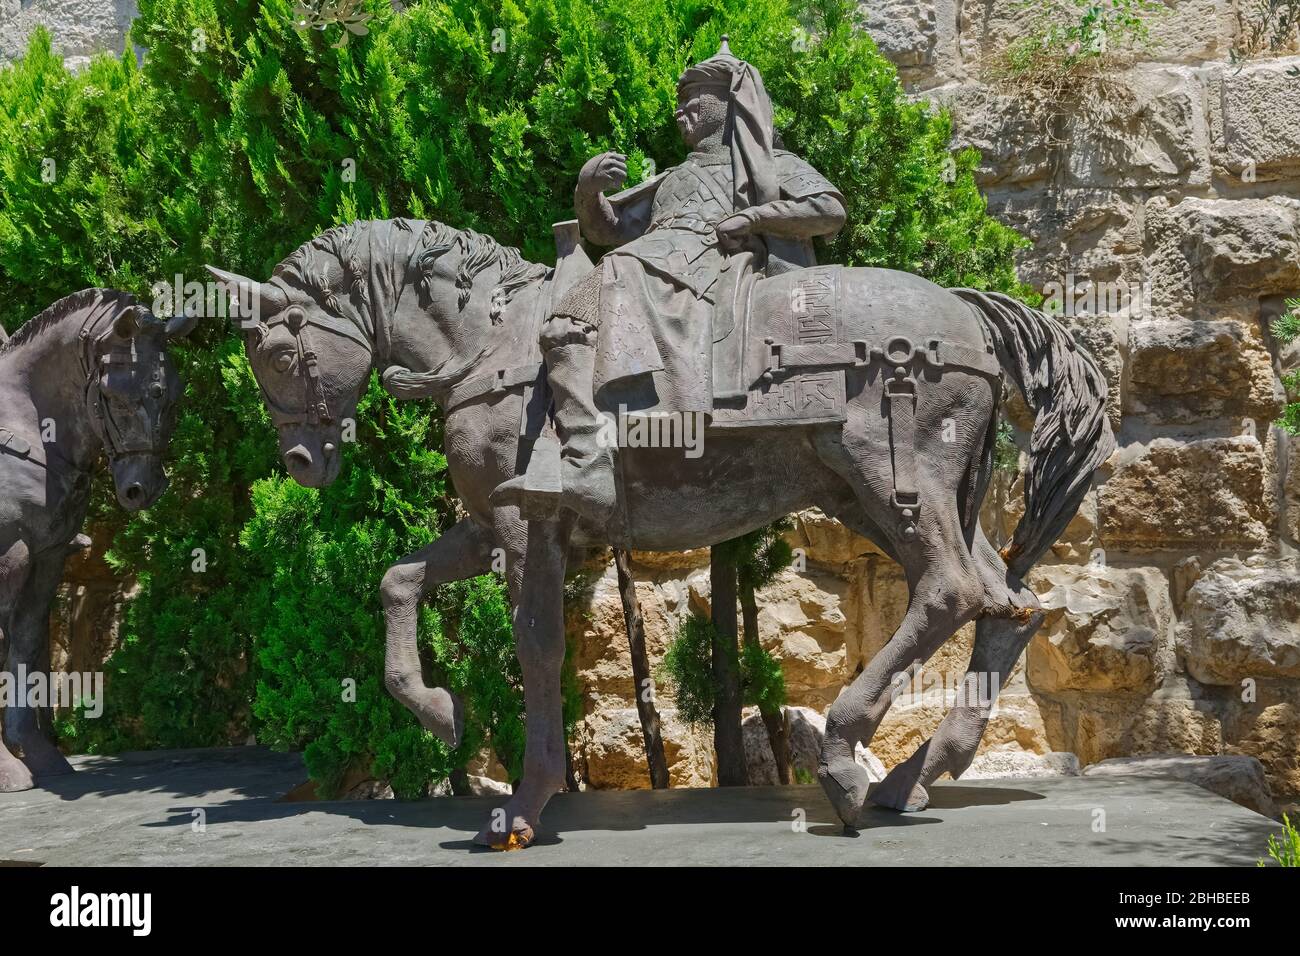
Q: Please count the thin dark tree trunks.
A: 3